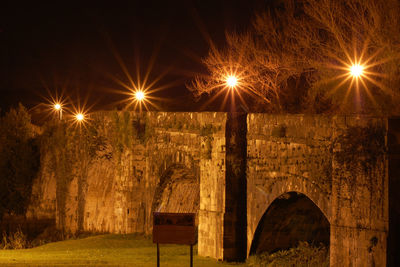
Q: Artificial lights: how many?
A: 5